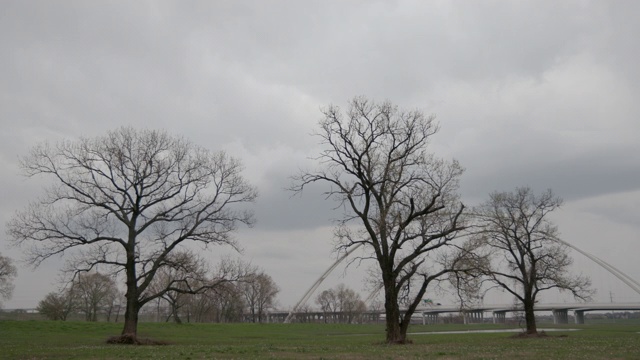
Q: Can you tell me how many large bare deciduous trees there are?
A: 3